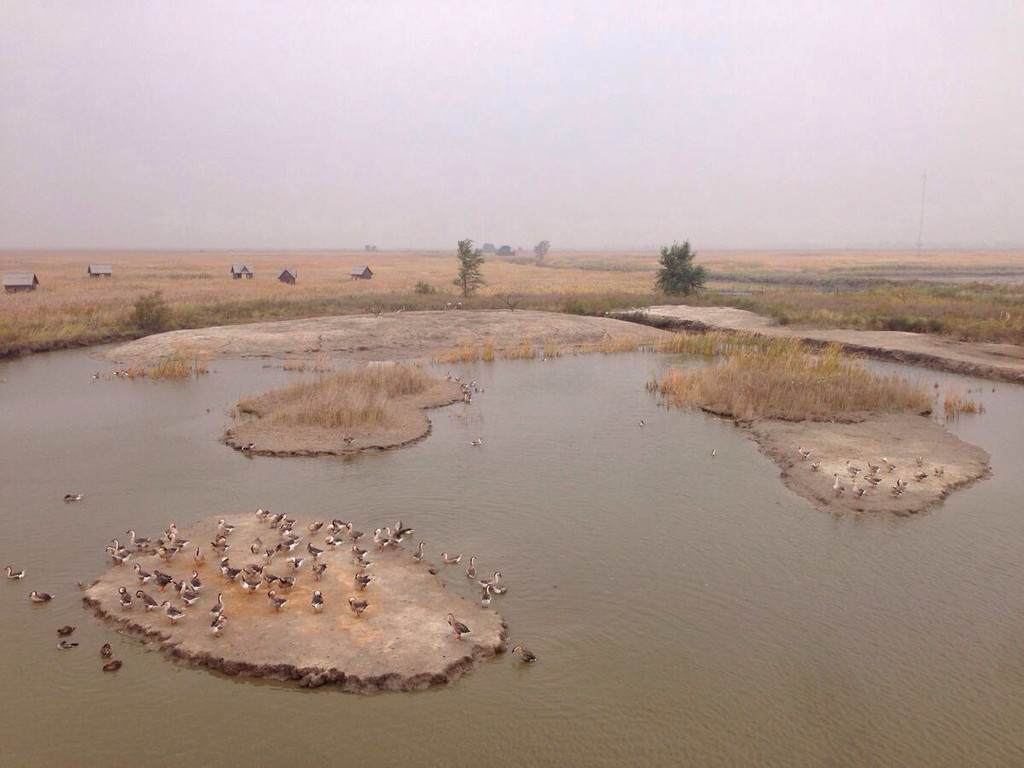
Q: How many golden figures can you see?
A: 0